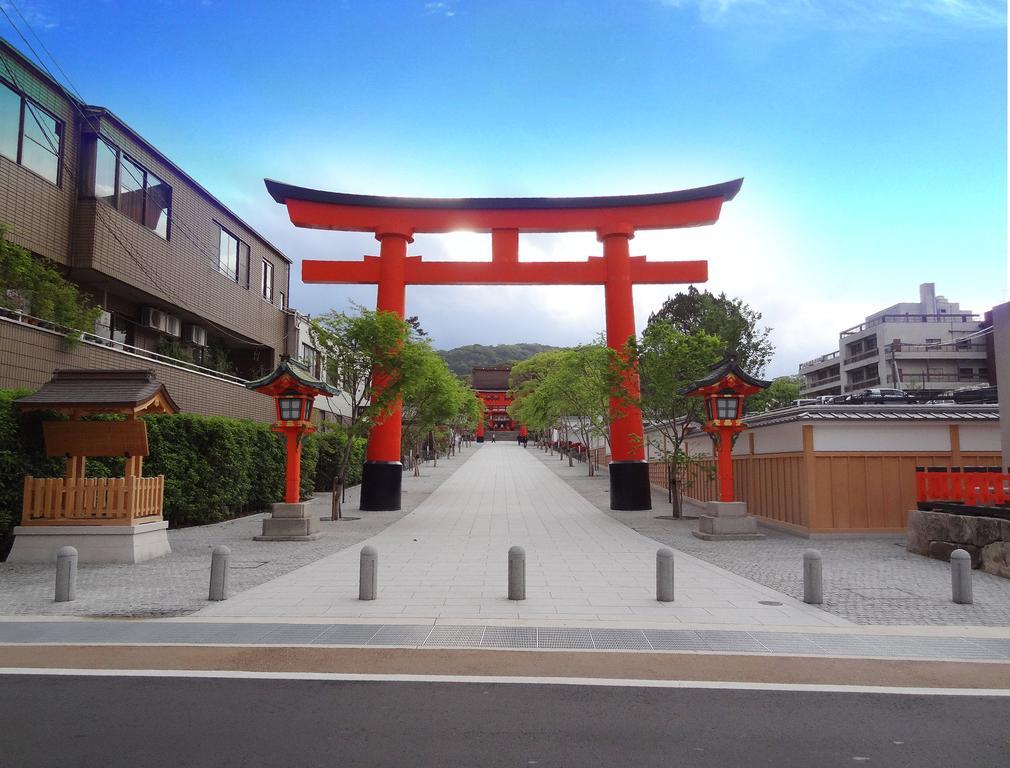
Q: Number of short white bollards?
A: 7